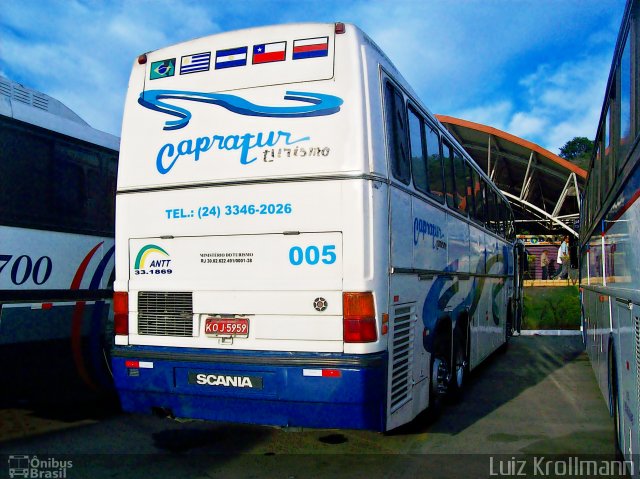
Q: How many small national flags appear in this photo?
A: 5